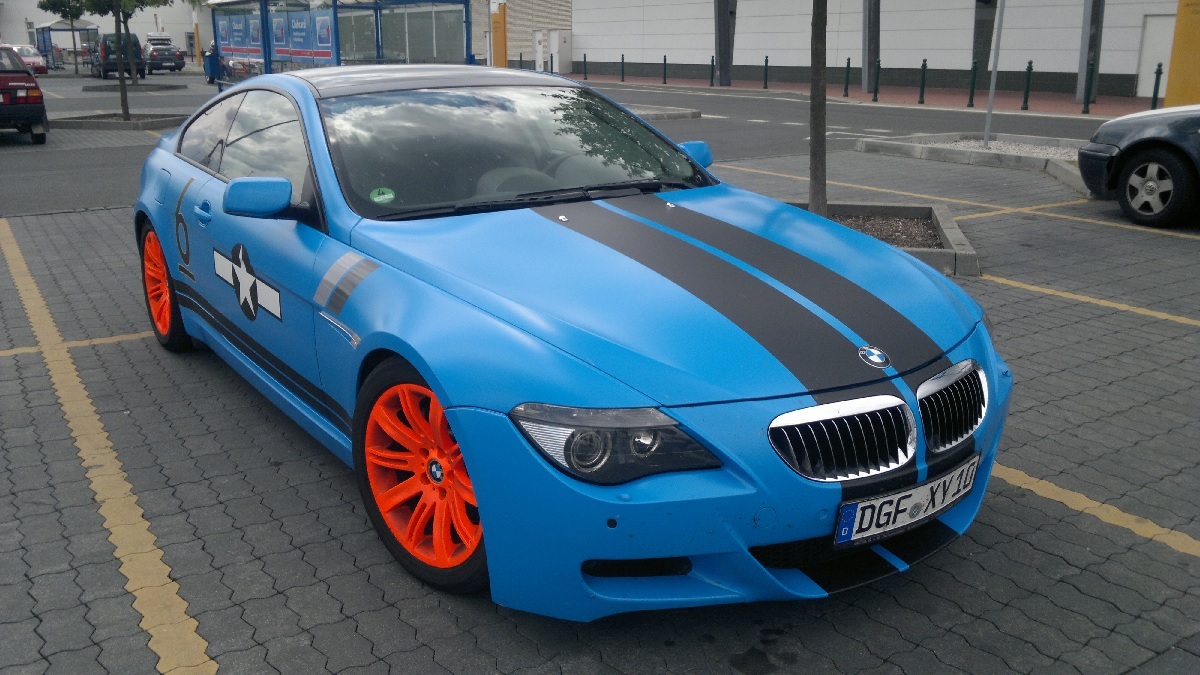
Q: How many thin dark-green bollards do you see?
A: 14